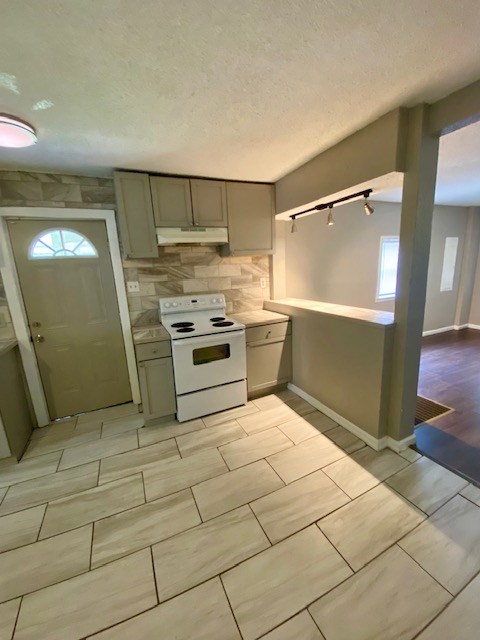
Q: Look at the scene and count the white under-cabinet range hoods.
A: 1